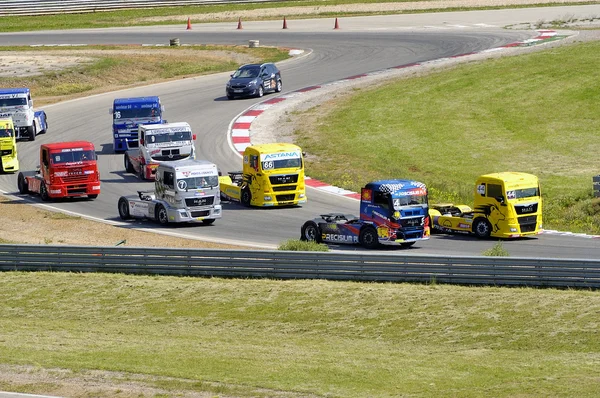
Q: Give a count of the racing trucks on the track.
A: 9